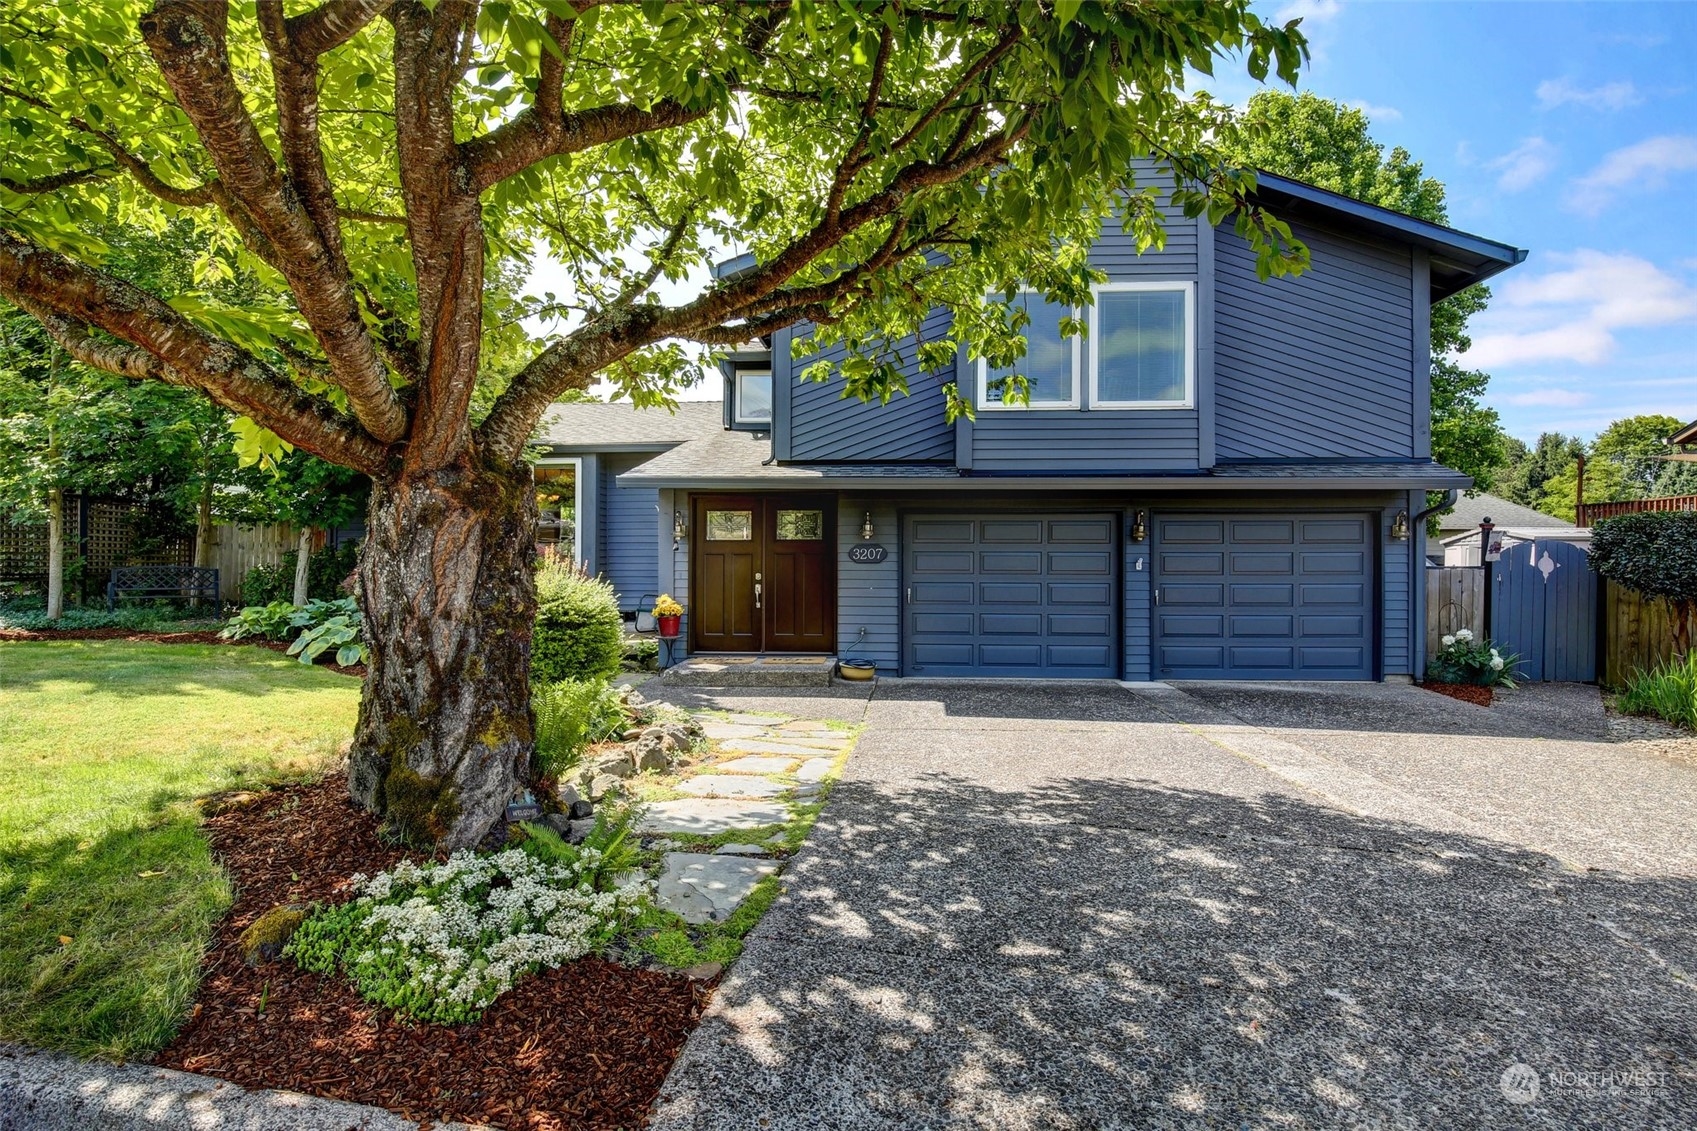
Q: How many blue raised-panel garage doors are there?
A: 2